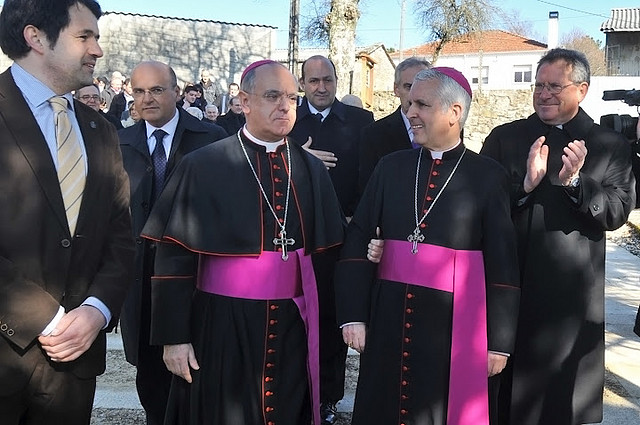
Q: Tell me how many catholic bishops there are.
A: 2